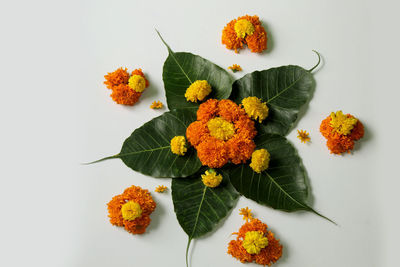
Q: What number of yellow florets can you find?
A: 11